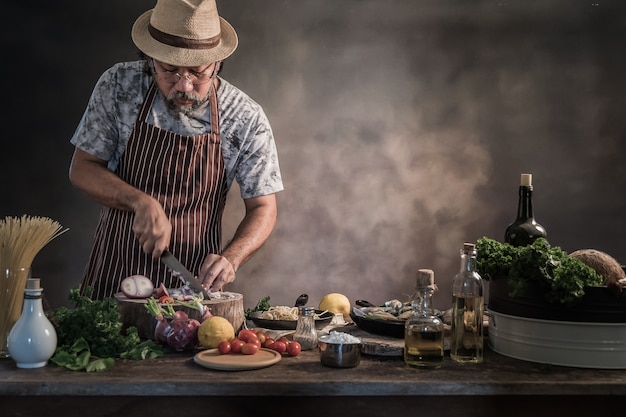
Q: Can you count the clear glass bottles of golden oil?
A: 2